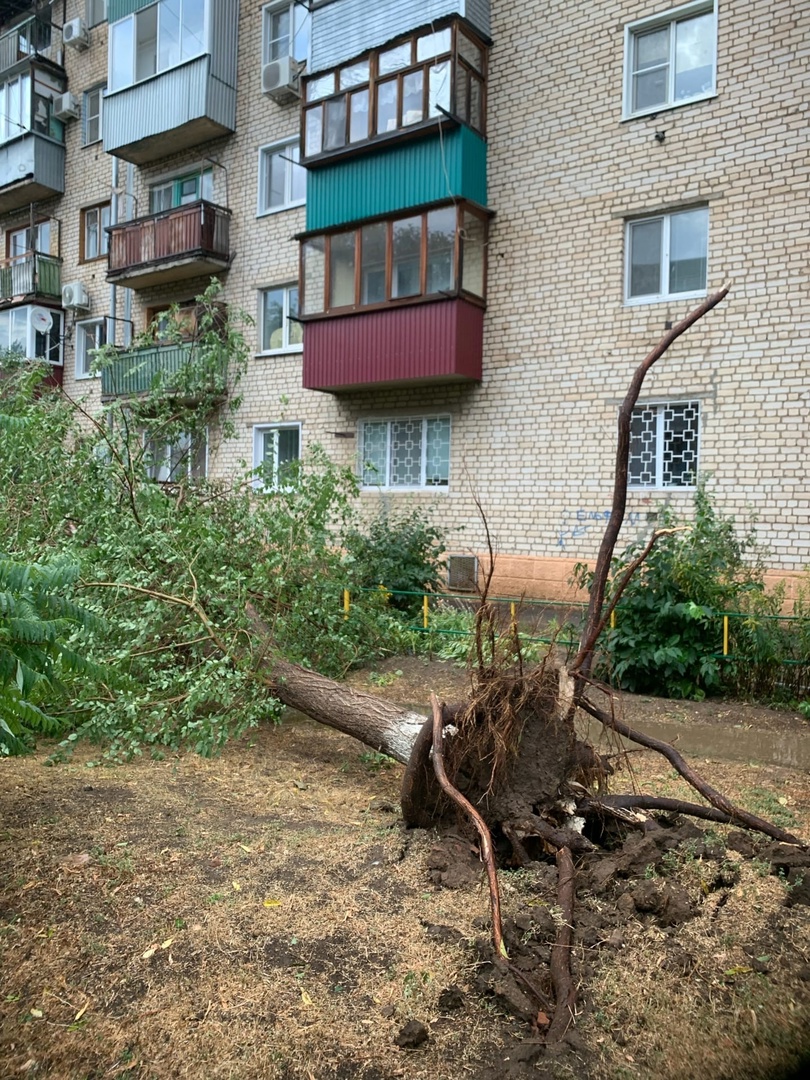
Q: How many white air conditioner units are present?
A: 4